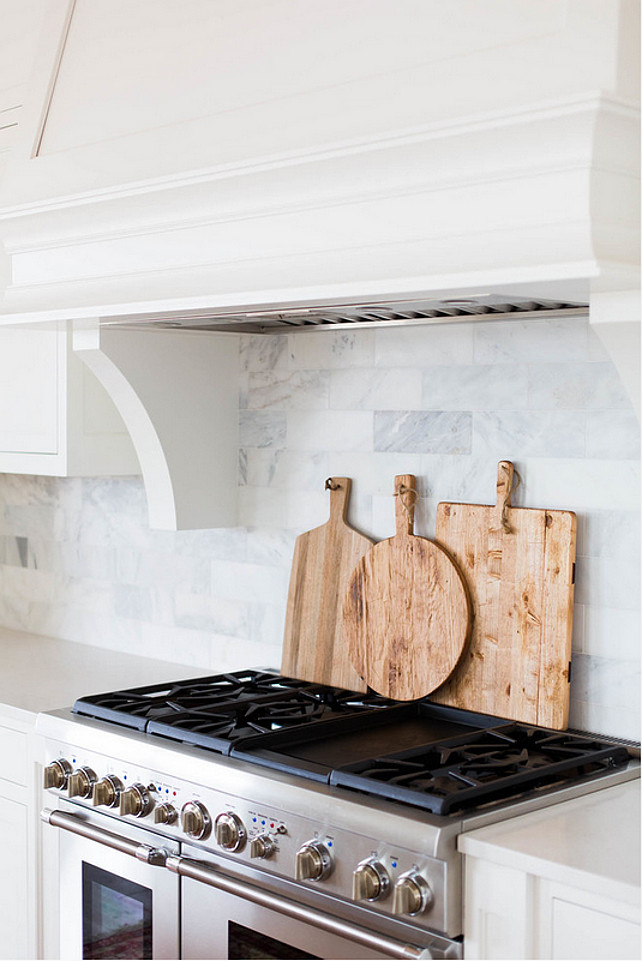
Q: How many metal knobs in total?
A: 11